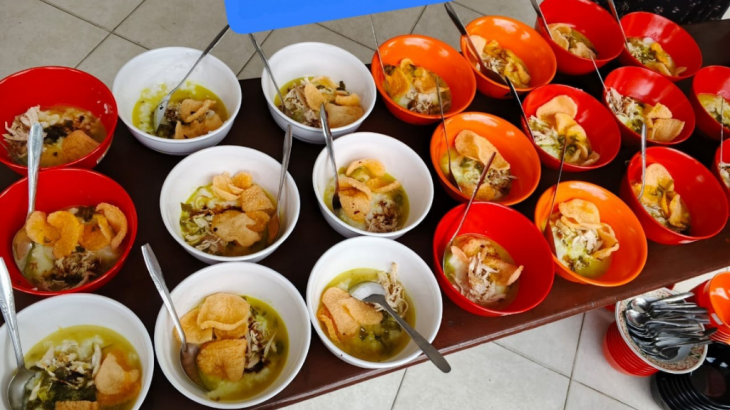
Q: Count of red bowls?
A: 10